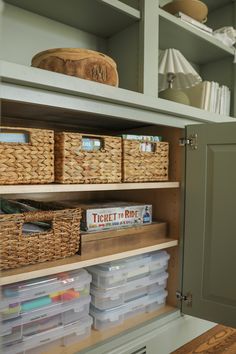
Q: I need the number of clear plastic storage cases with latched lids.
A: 6